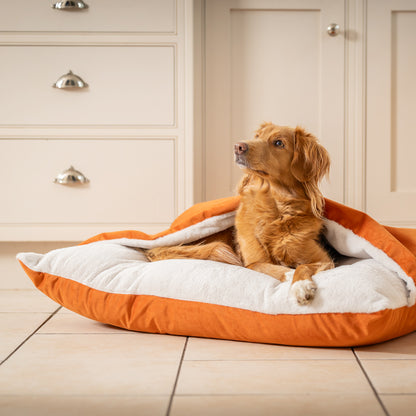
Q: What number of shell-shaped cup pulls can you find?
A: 3